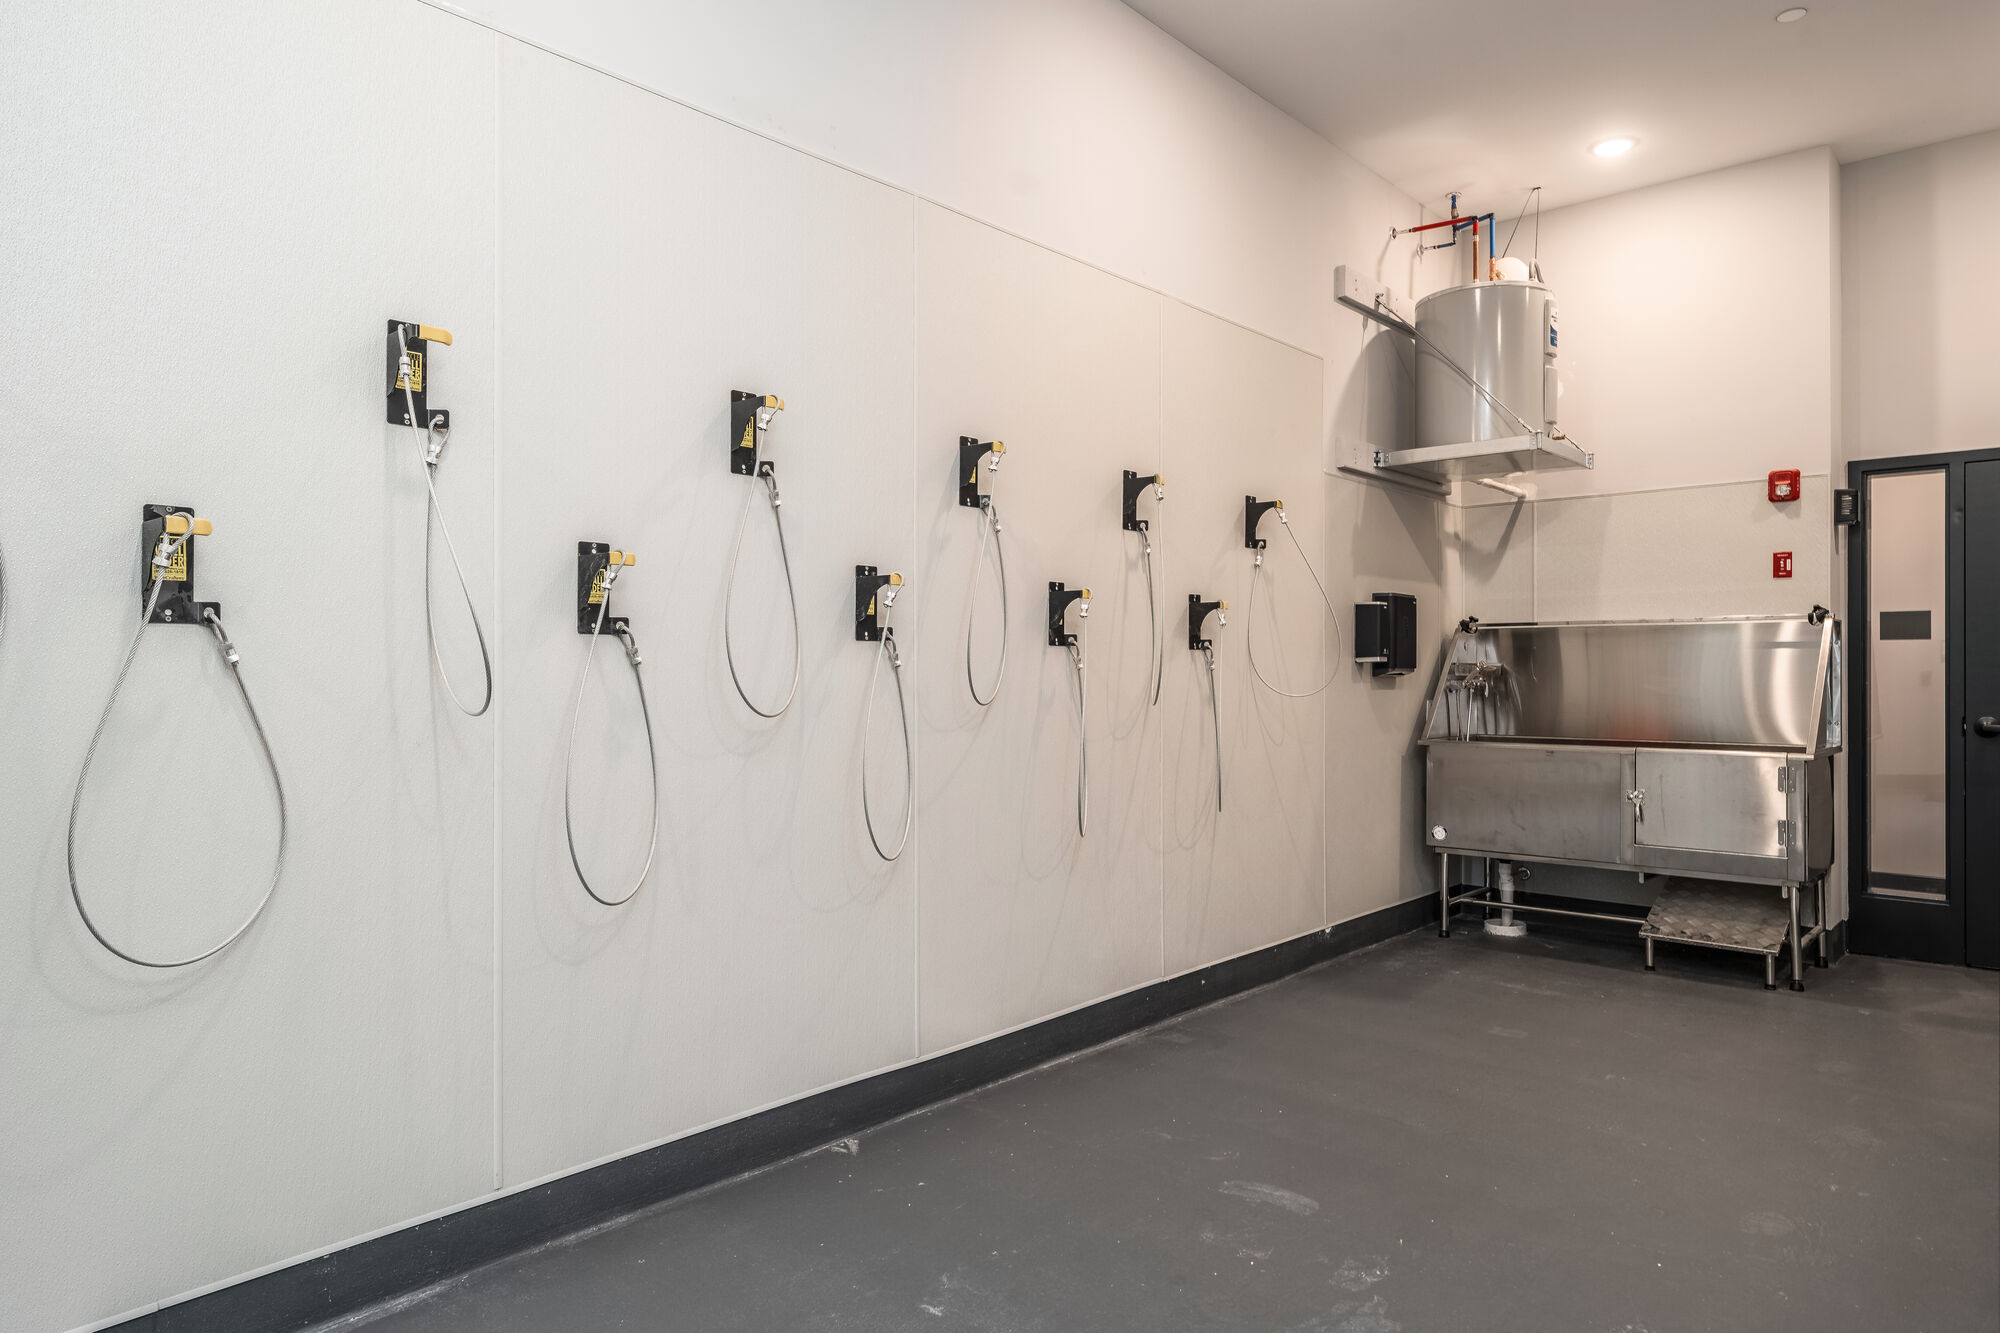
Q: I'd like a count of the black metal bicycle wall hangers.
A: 10